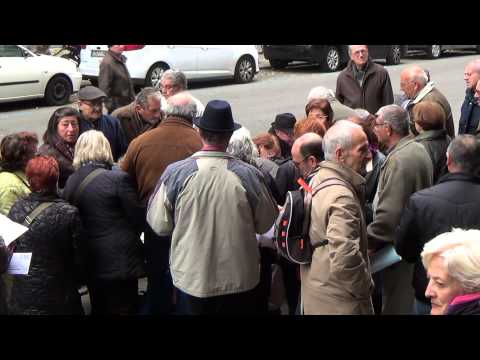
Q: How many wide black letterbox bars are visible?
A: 2